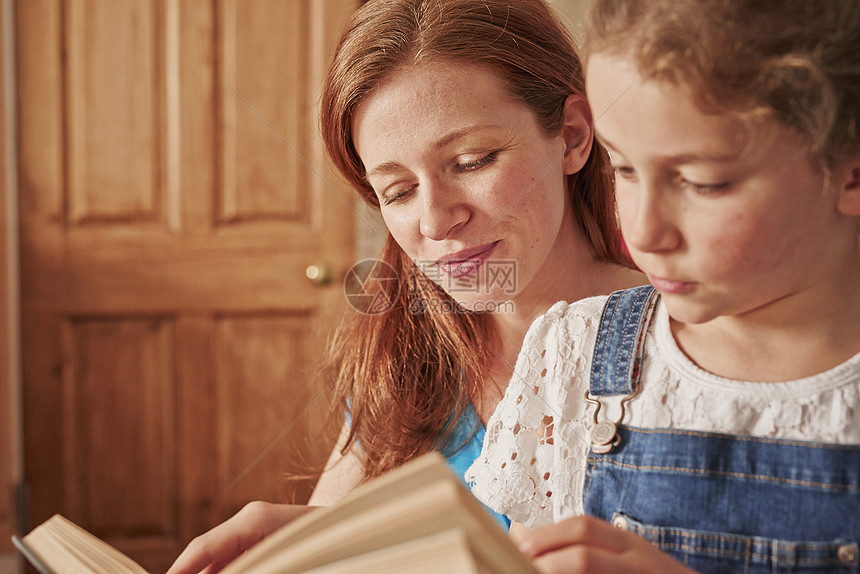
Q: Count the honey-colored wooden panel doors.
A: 1